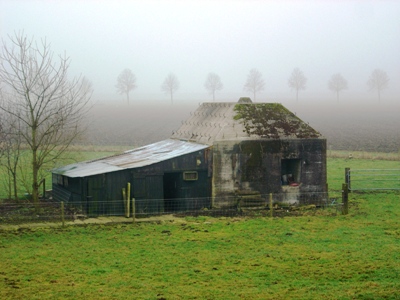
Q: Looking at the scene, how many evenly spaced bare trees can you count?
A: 7